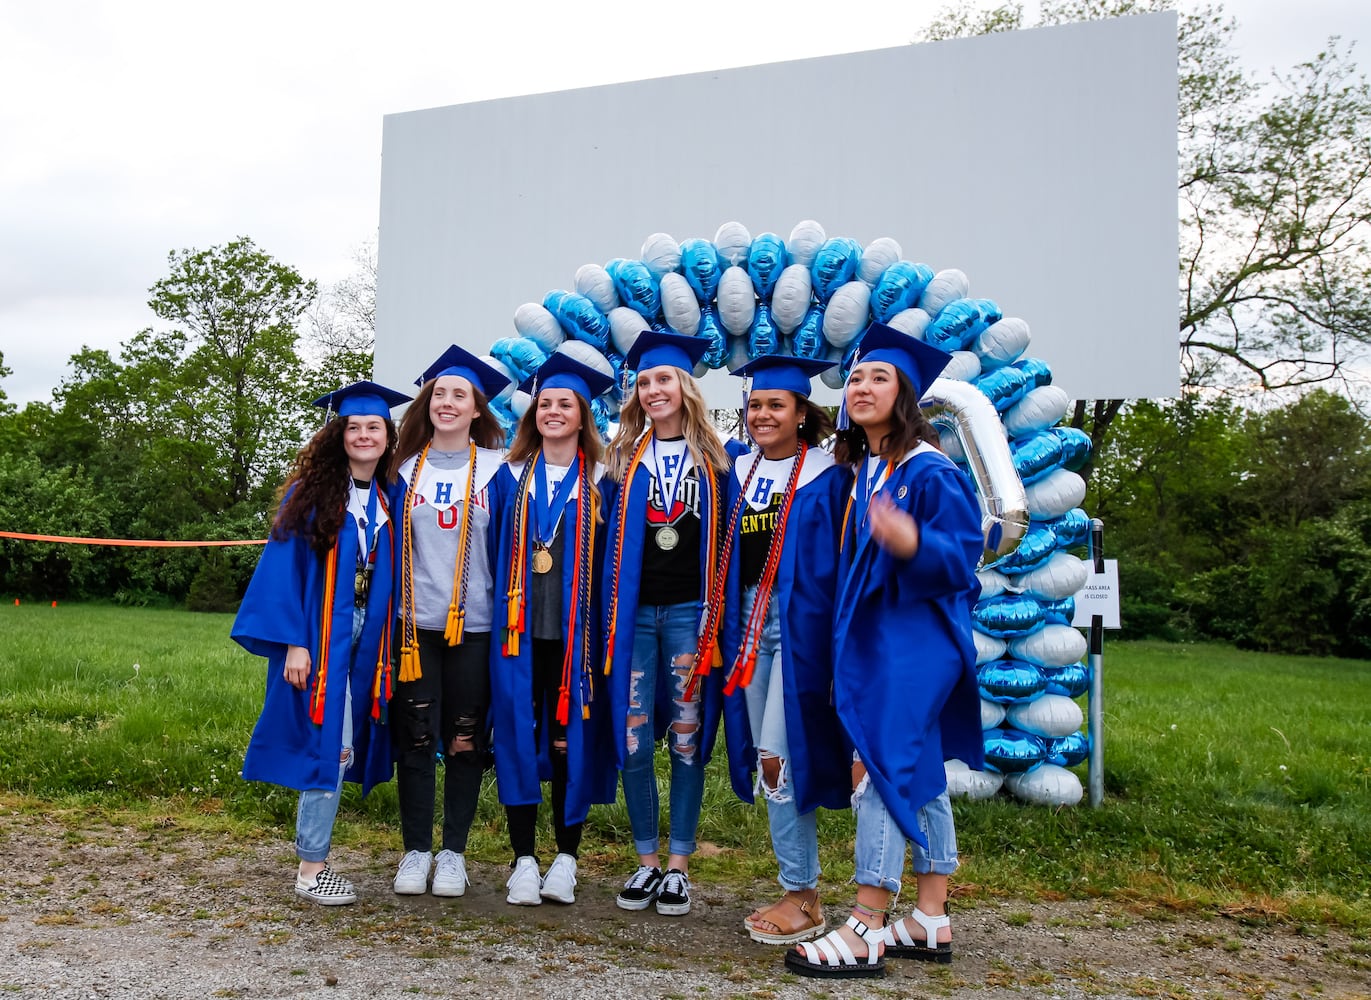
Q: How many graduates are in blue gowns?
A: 6